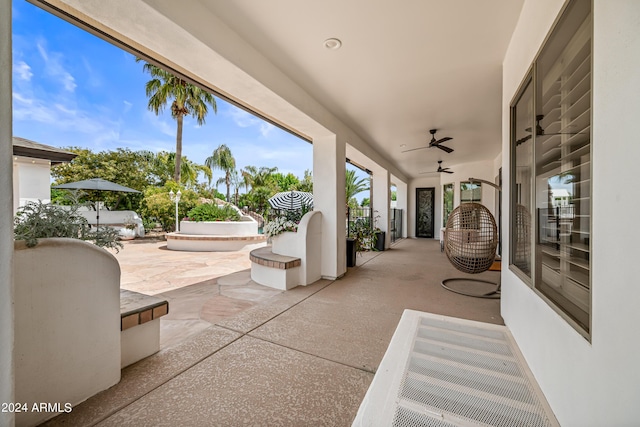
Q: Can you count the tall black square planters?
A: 2